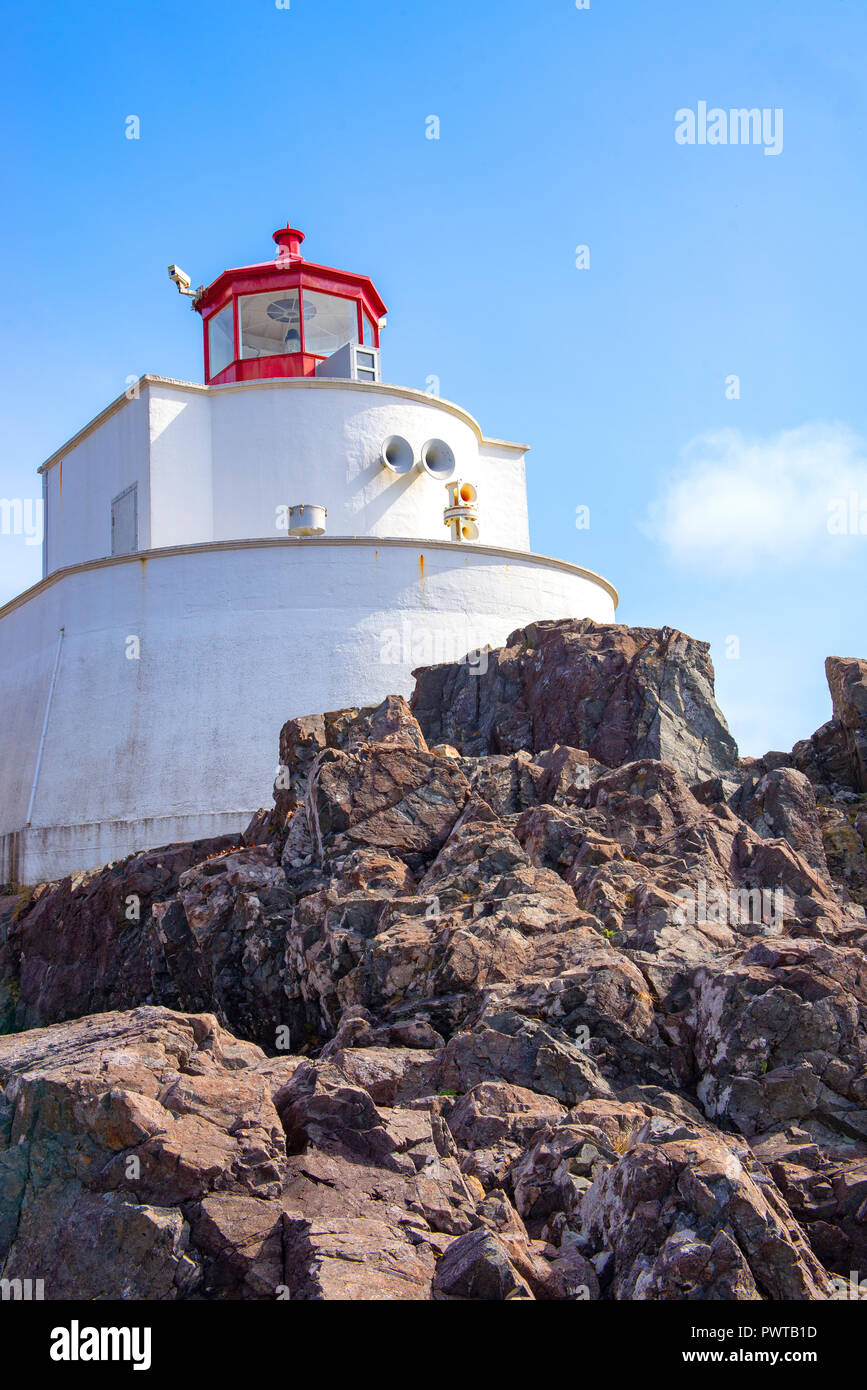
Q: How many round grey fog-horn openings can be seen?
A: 2